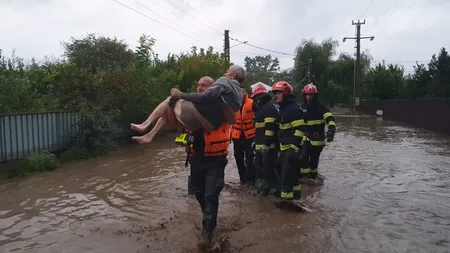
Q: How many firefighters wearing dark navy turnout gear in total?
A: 3